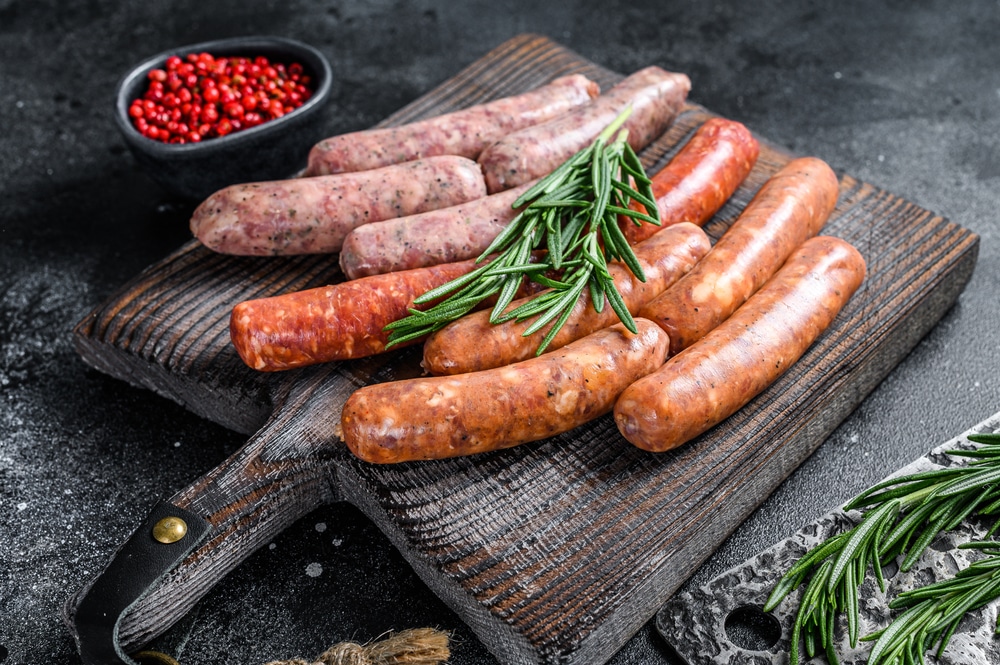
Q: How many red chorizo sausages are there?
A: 2